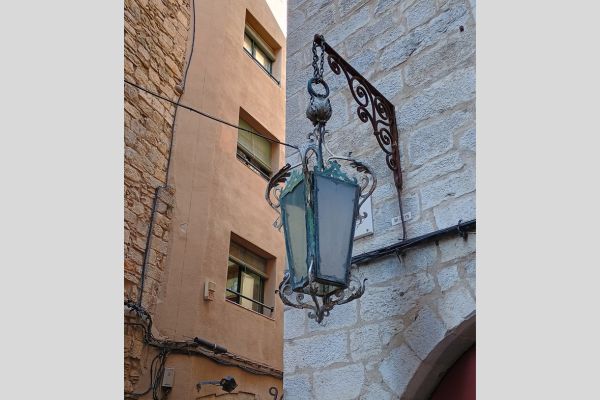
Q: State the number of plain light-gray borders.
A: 2